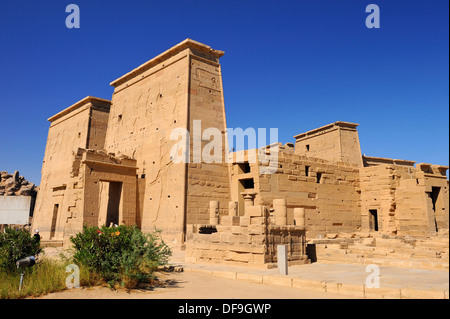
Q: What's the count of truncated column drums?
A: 4